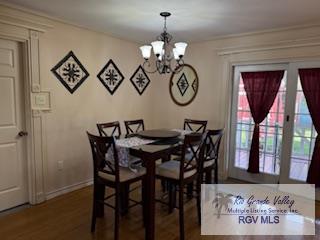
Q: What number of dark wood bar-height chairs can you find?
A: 6